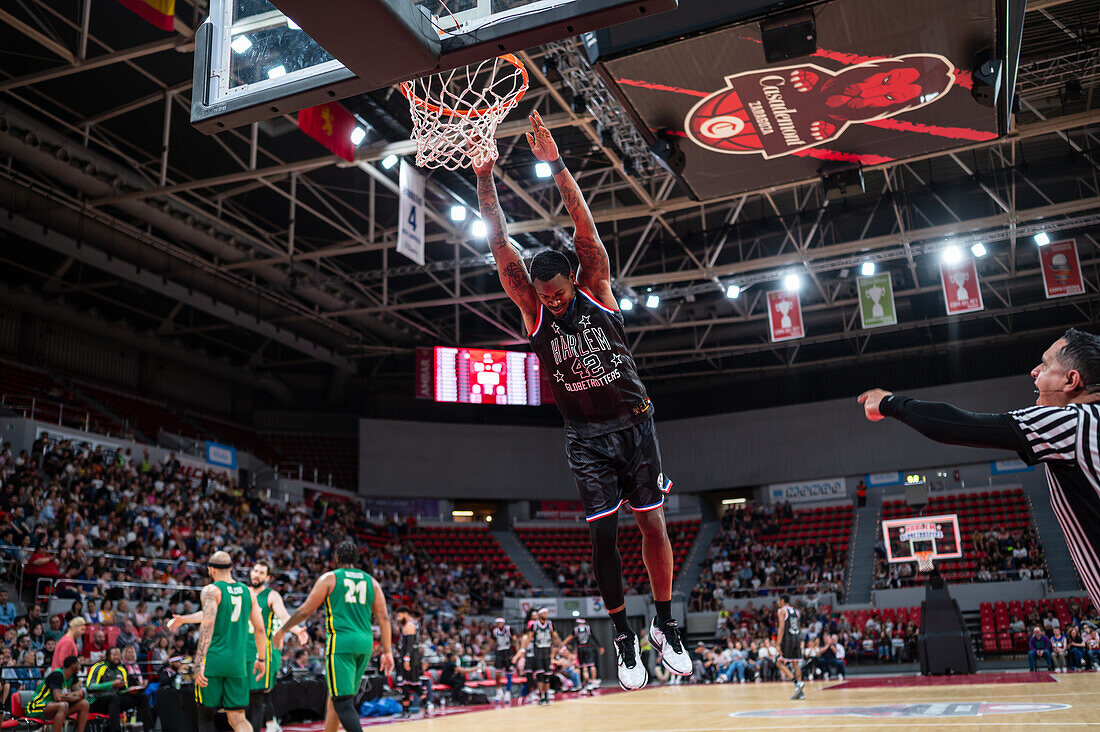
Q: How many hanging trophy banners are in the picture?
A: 4